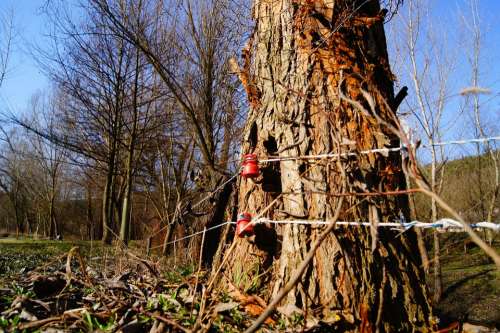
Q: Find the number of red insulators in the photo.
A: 2